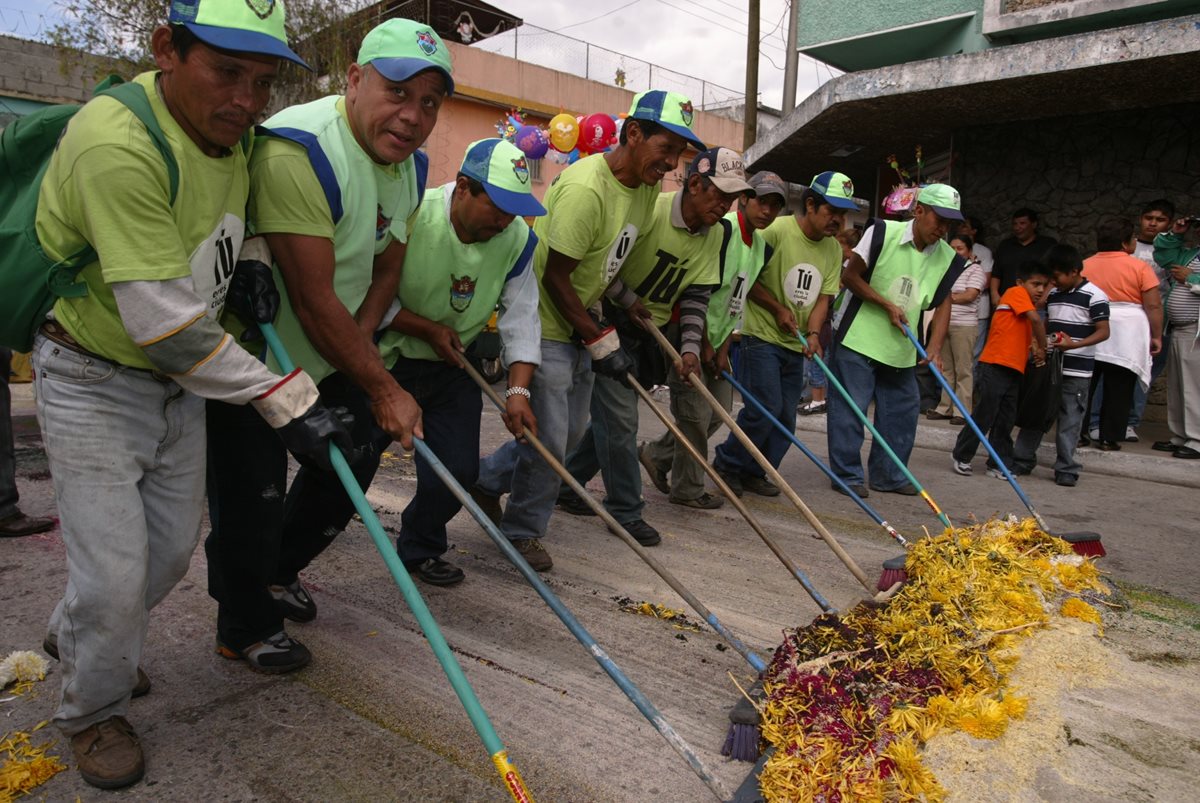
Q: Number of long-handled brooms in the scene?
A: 8